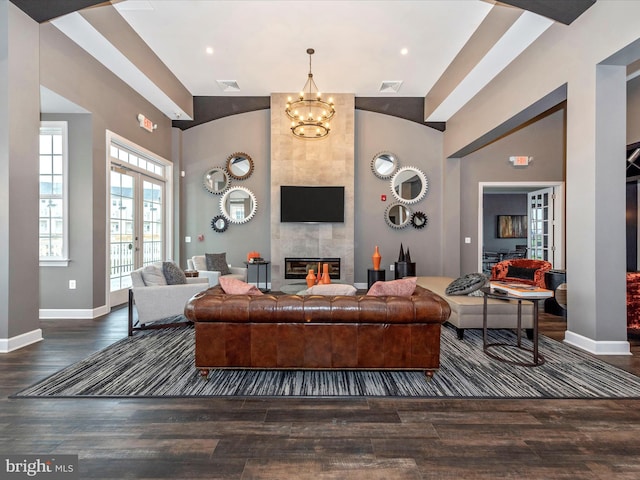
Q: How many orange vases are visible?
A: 4